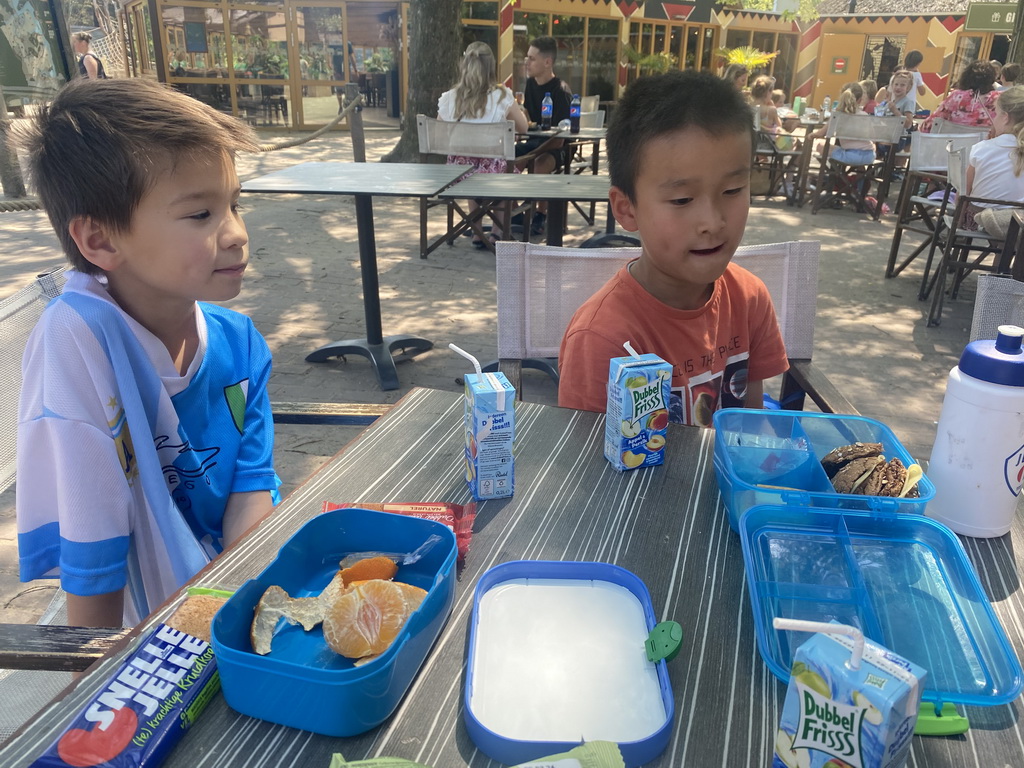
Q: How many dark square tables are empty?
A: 2